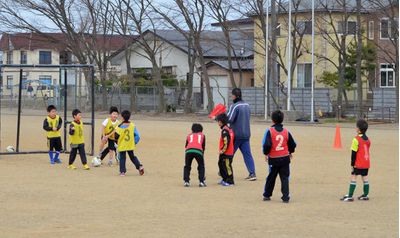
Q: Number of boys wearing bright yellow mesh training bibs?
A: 4